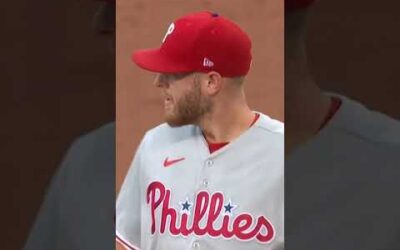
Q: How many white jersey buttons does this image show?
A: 3